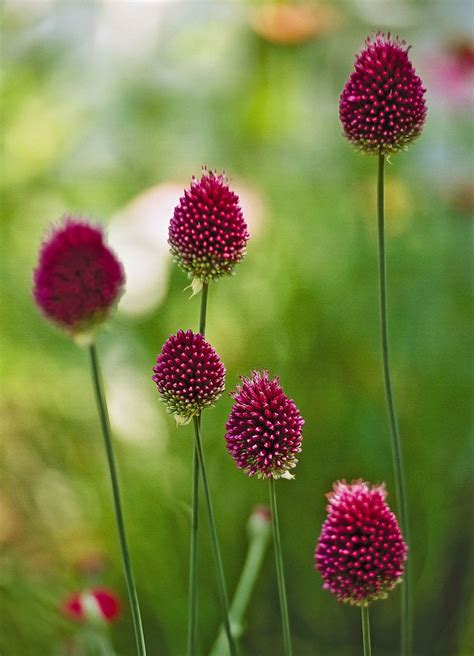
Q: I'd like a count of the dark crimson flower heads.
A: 6